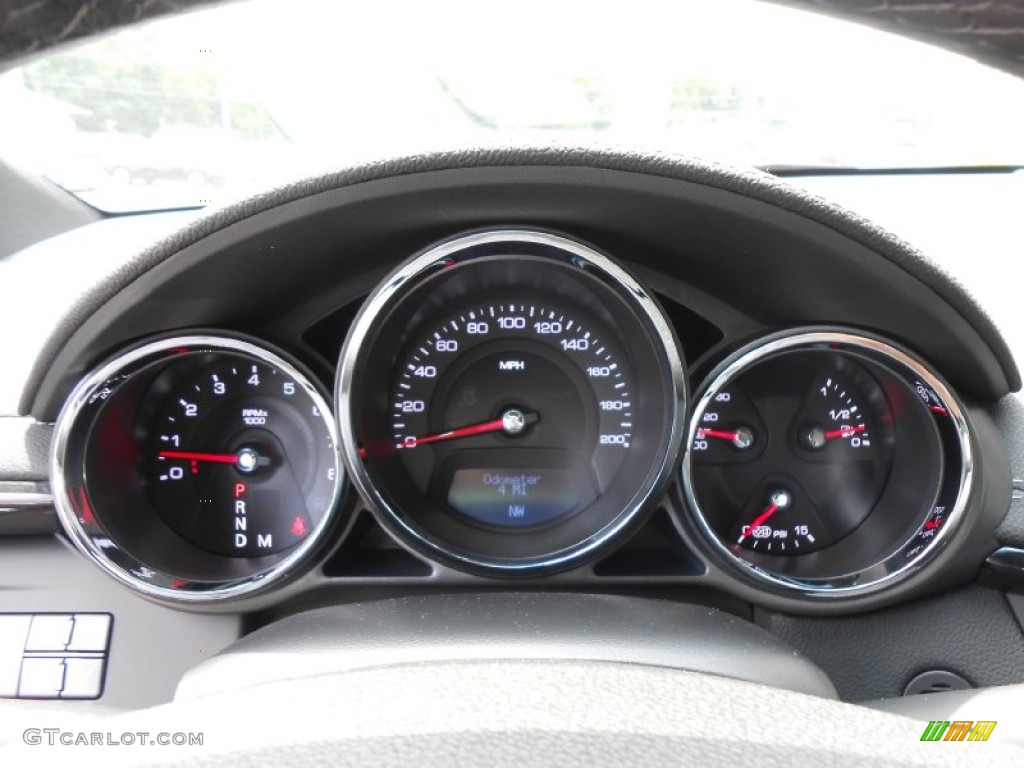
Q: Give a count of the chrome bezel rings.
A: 3